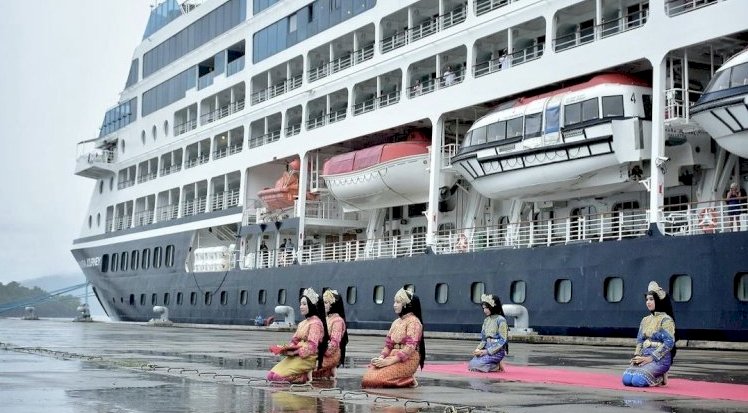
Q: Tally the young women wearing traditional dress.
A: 5